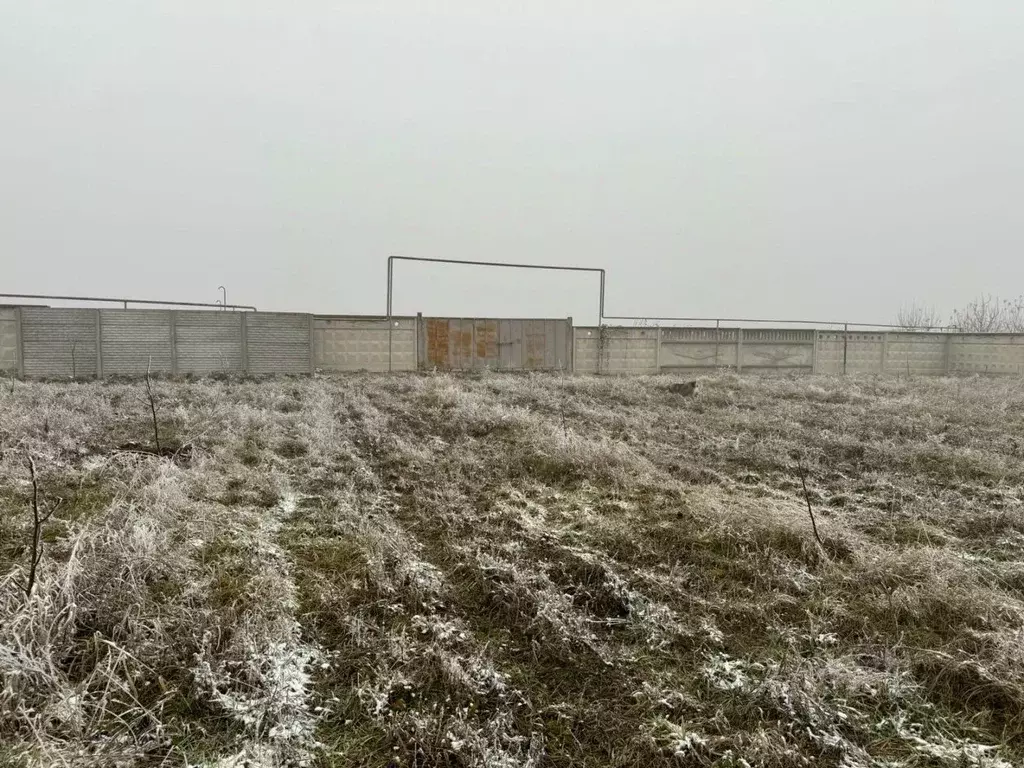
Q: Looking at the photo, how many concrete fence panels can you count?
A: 12